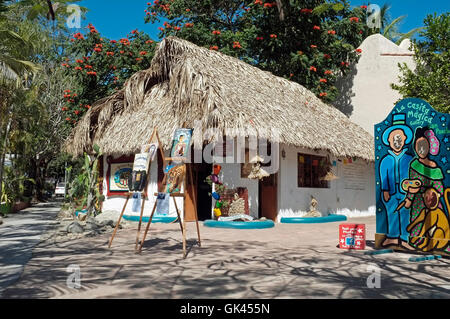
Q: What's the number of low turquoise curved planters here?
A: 3